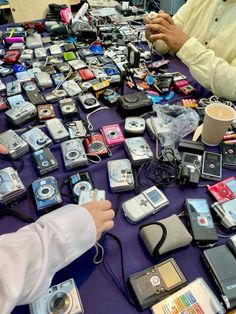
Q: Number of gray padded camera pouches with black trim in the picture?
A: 1